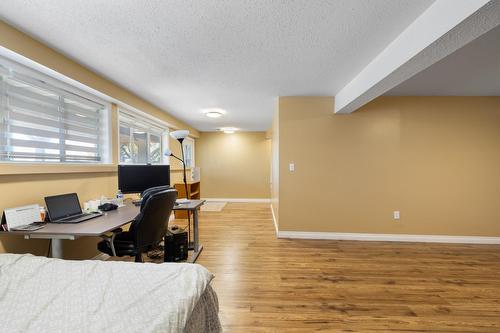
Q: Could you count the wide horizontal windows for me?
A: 2